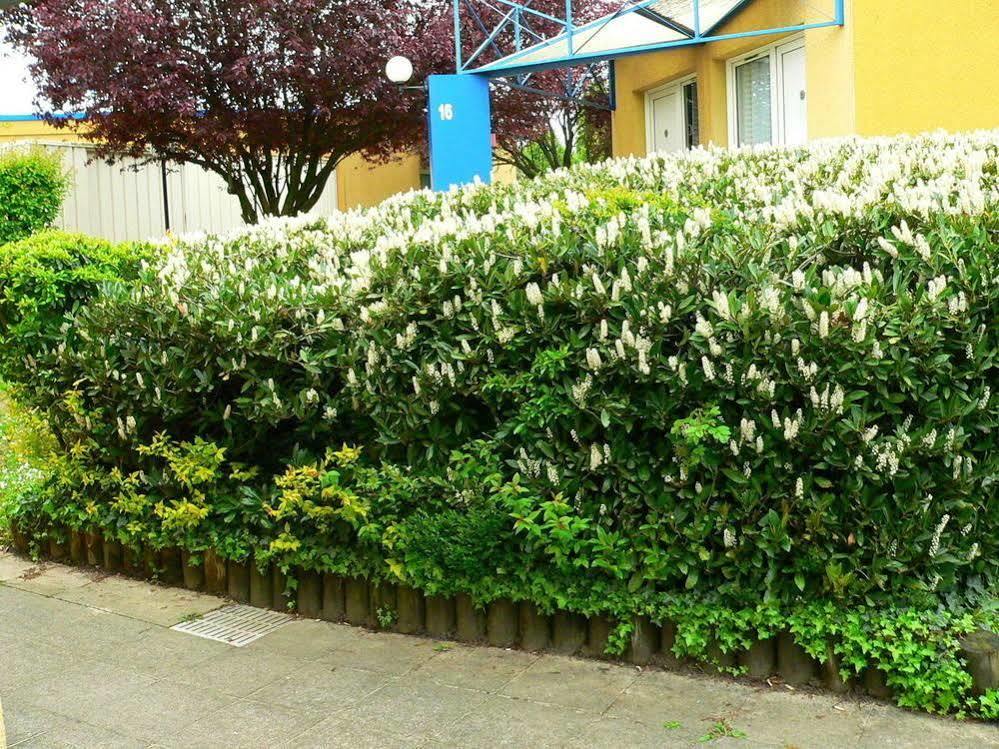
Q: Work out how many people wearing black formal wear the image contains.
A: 0